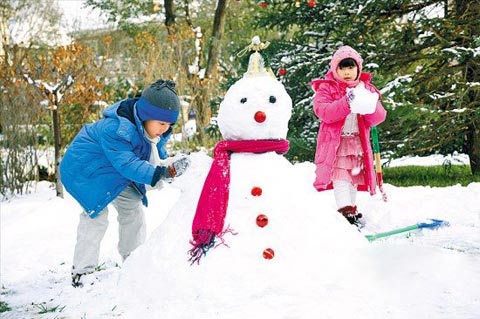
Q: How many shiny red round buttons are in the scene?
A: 3